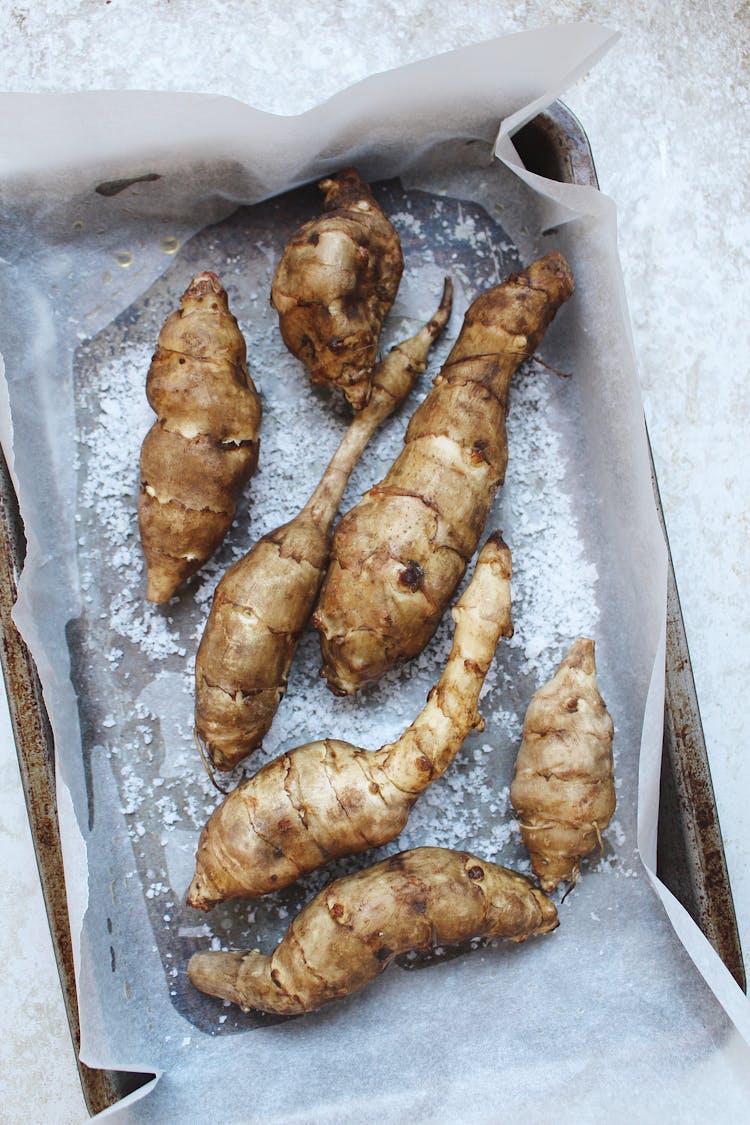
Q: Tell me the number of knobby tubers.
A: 7